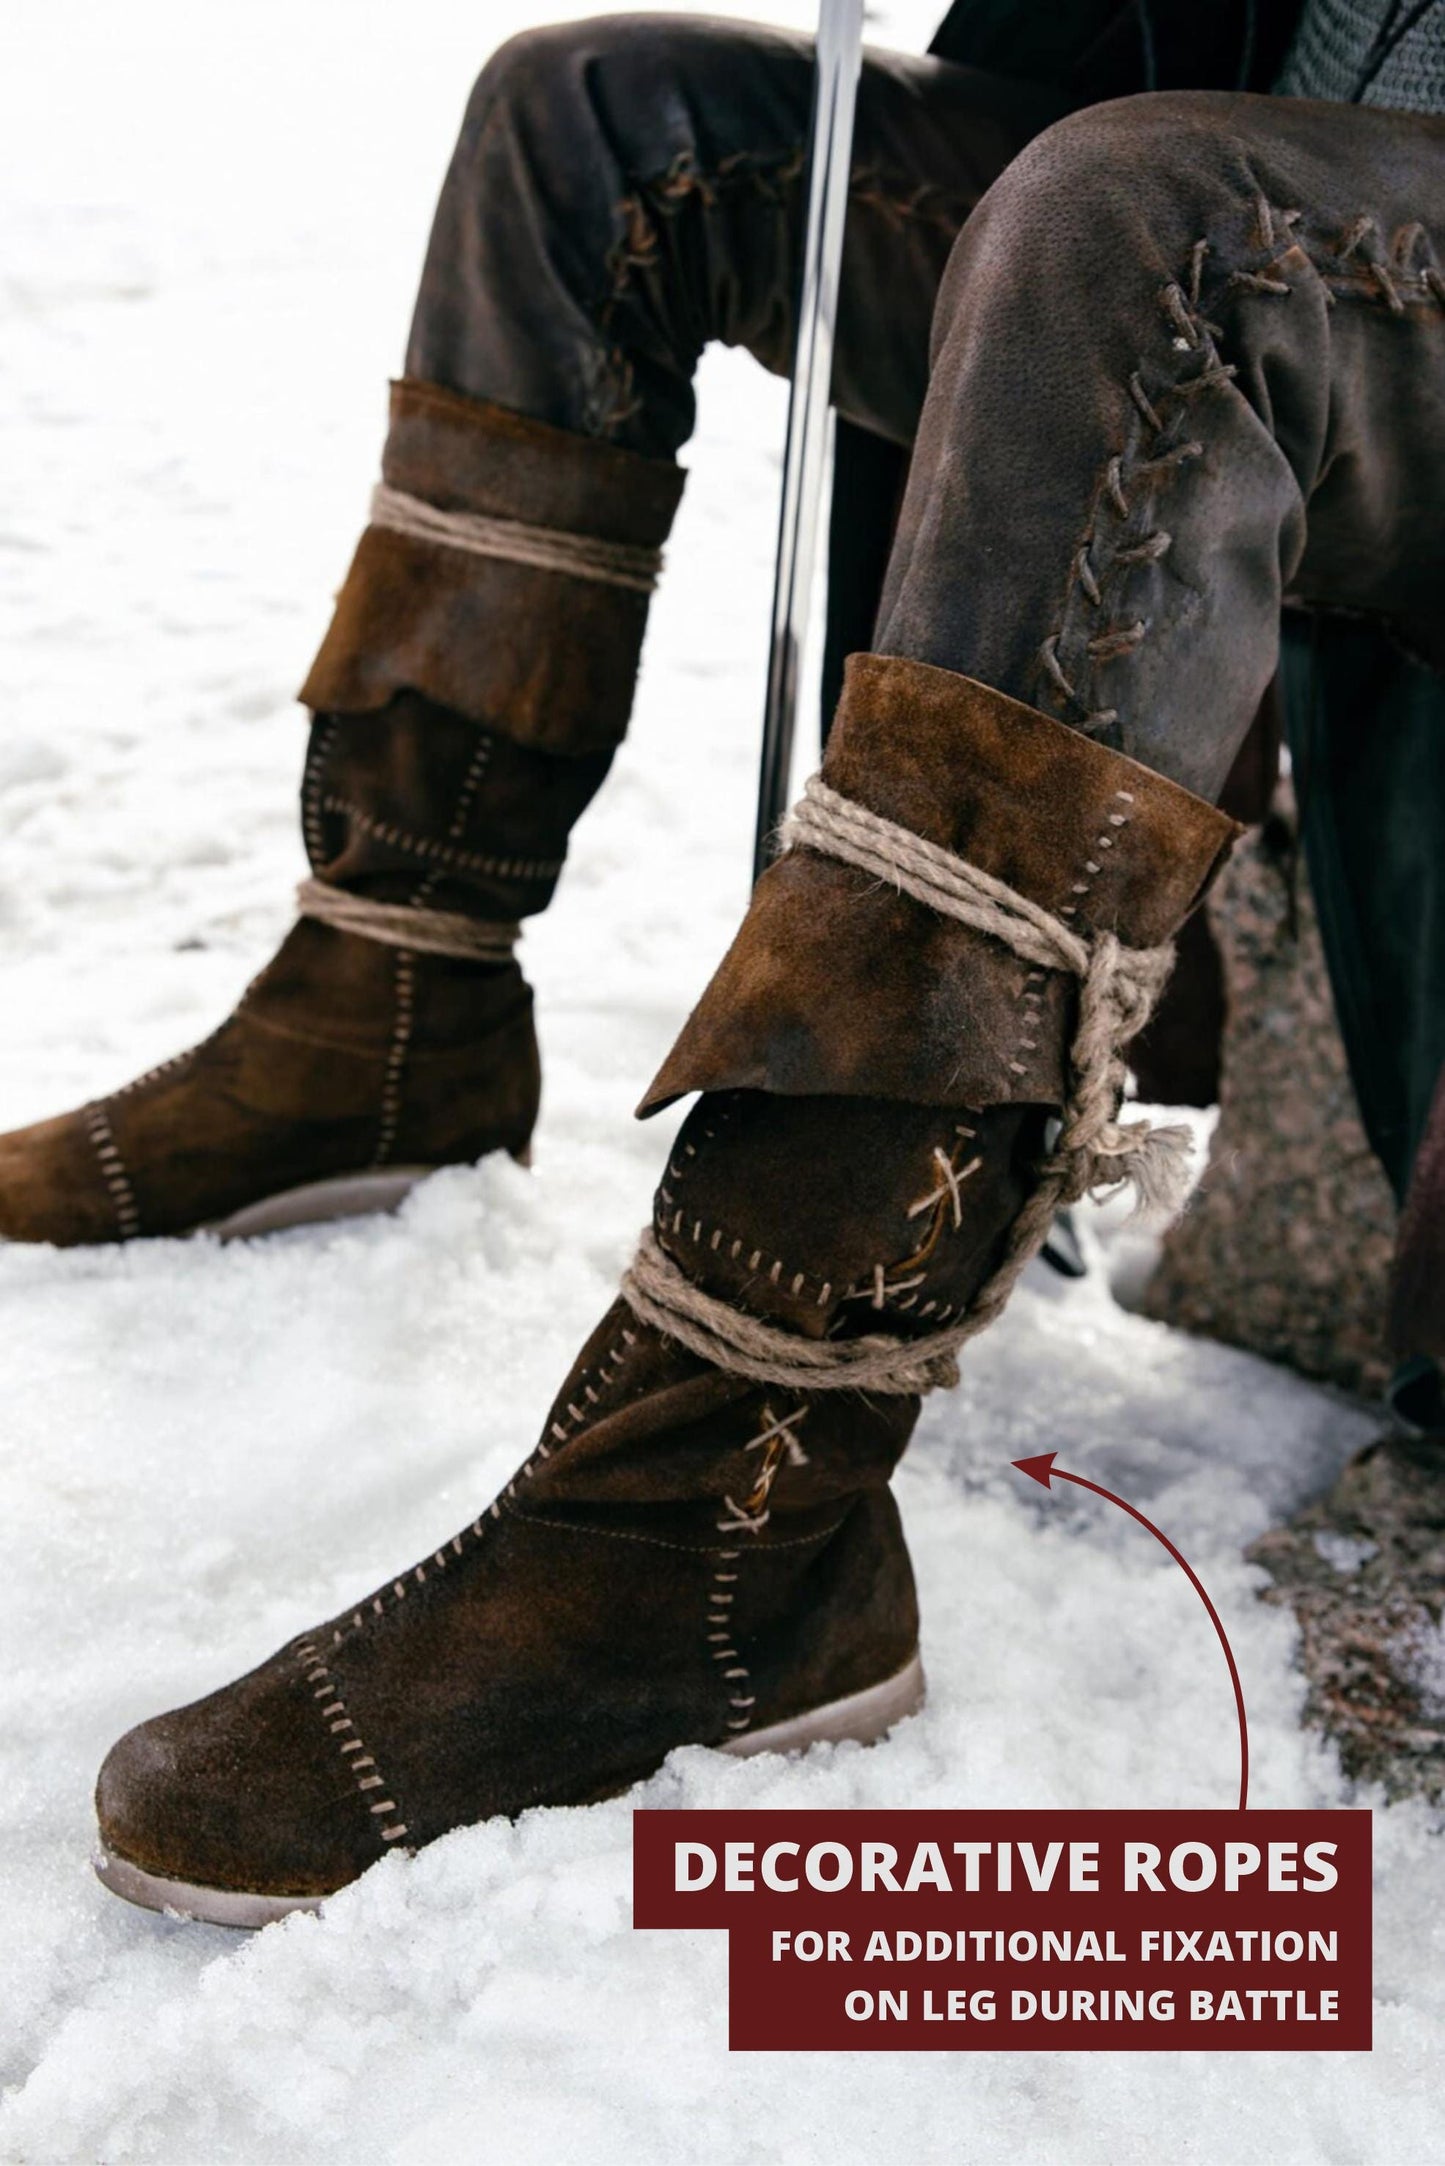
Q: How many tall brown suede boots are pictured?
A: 2